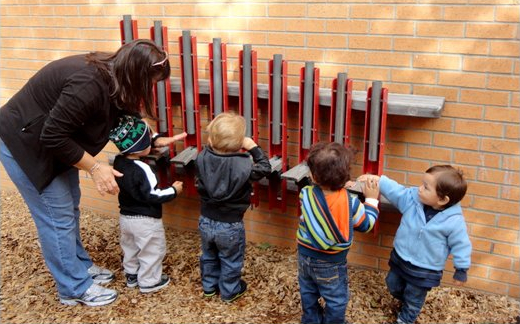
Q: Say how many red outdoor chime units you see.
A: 9